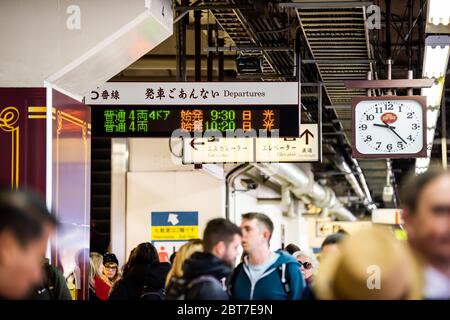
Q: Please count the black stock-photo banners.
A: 1